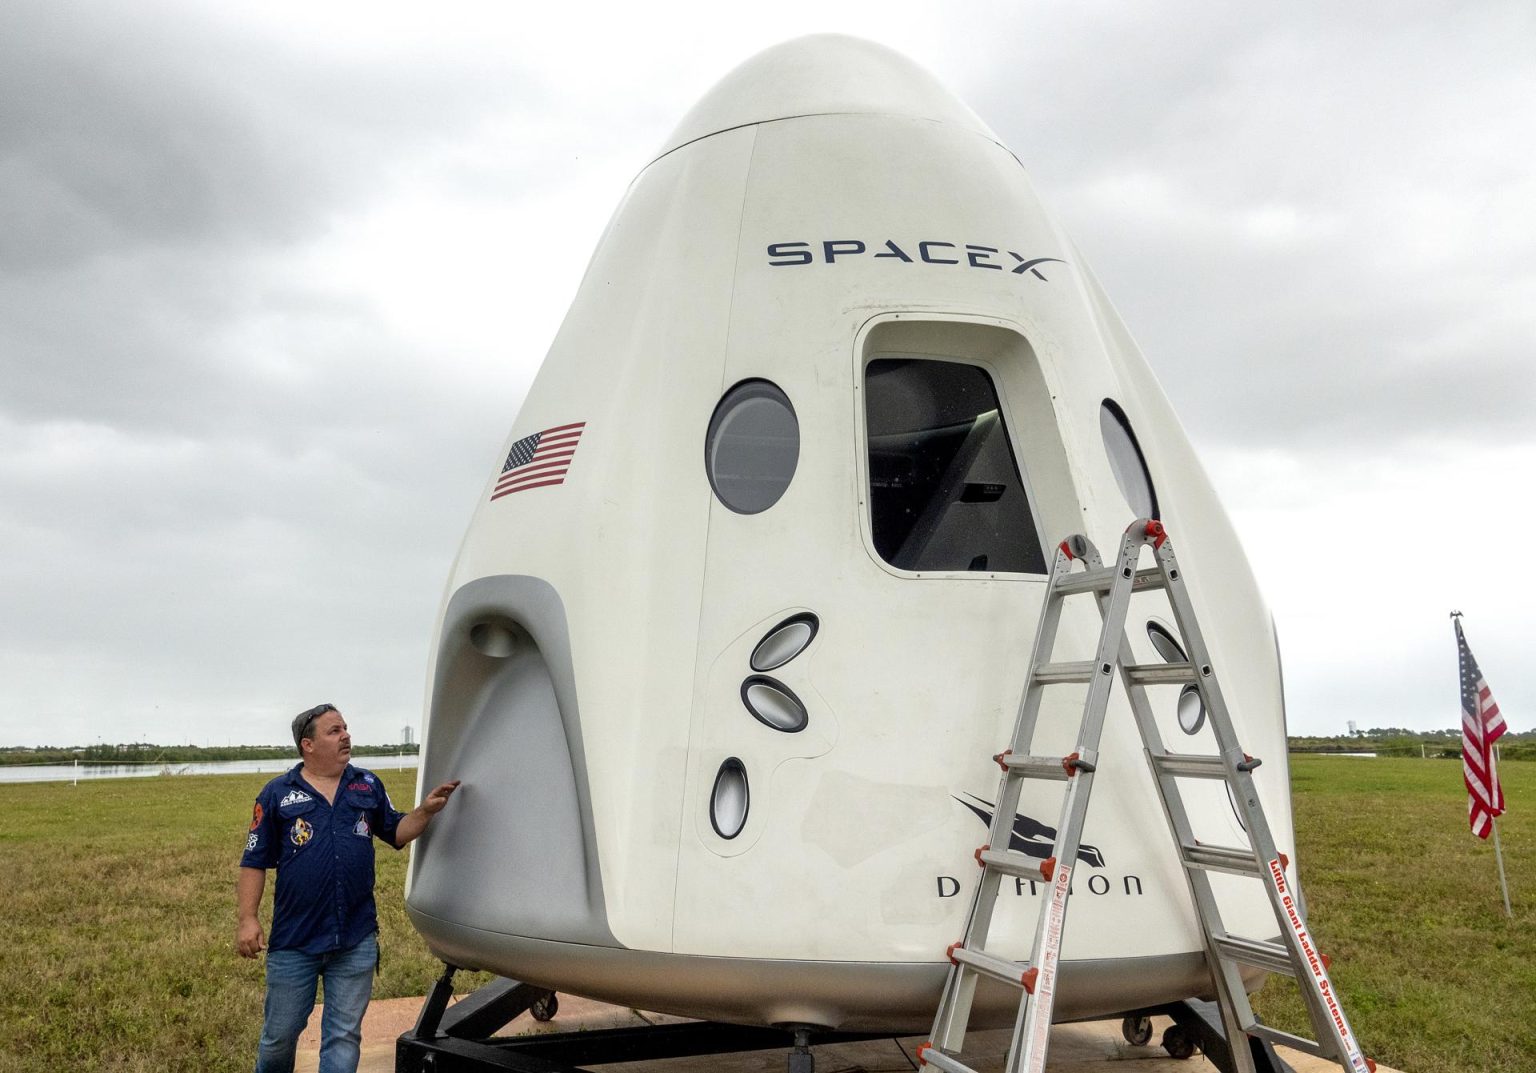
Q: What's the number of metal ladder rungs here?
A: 12